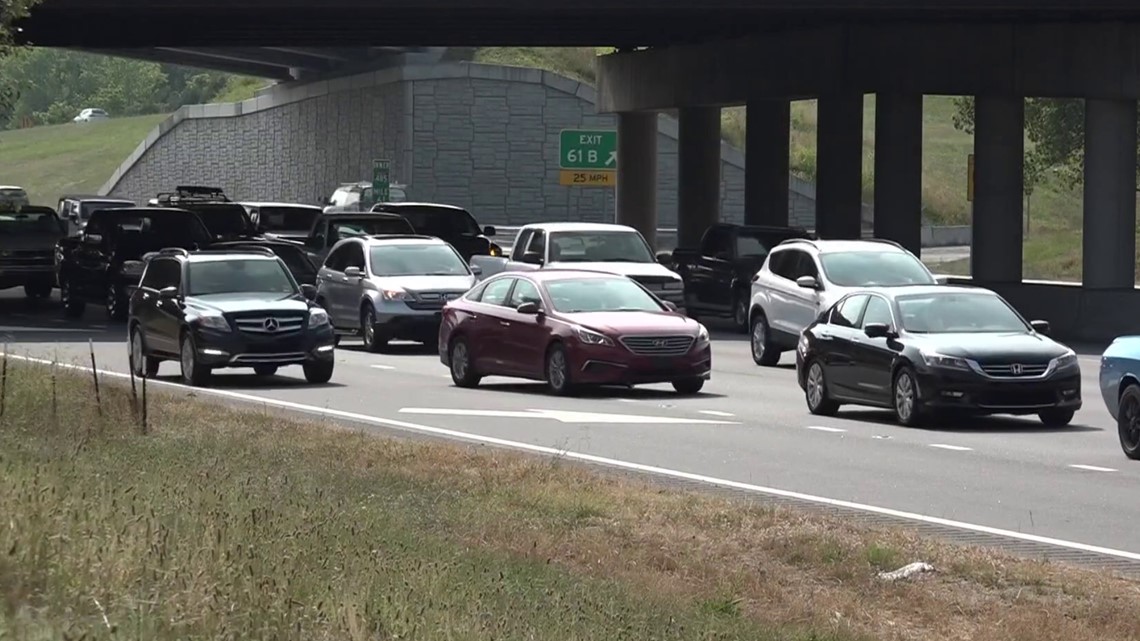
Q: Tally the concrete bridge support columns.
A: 7